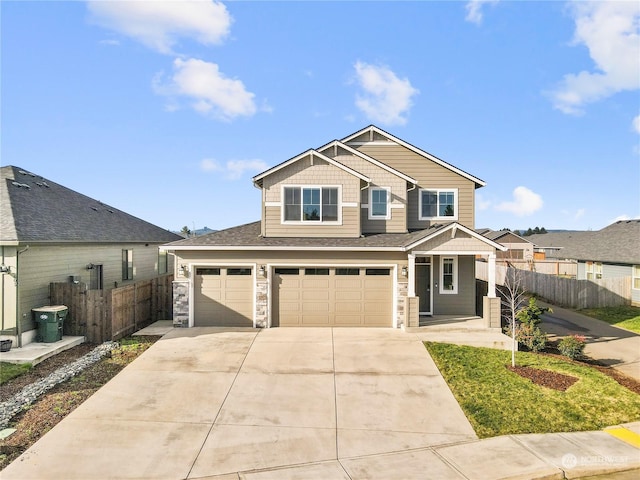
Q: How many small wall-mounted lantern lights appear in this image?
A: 3